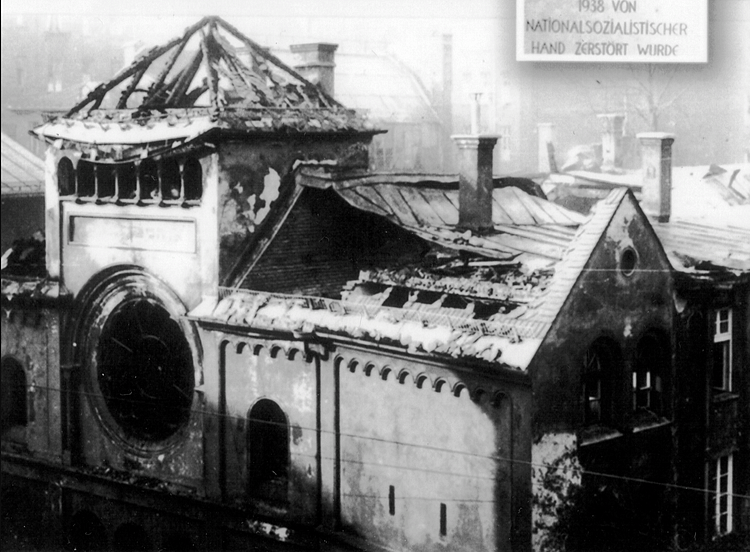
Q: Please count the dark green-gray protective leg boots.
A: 0